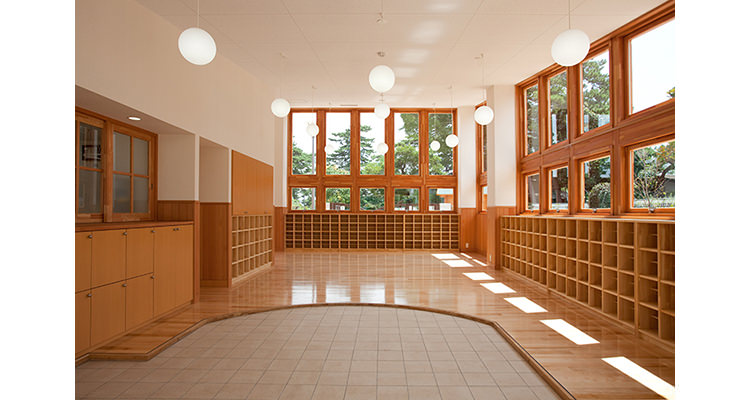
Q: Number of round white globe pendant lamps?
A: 11